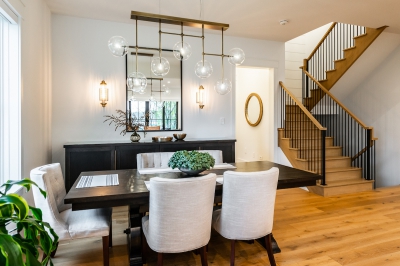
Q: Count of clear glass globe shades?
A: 7